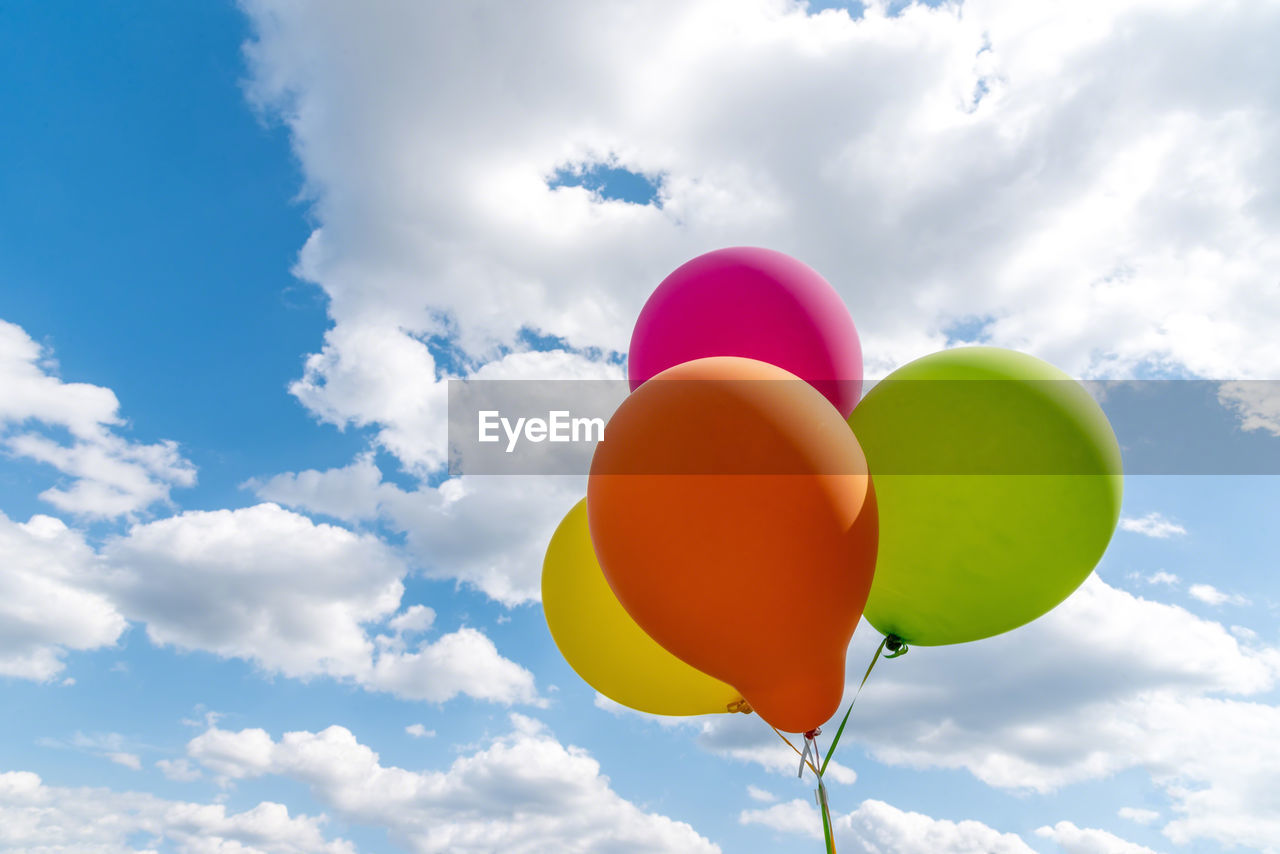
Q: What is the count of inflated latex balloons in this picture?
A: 4